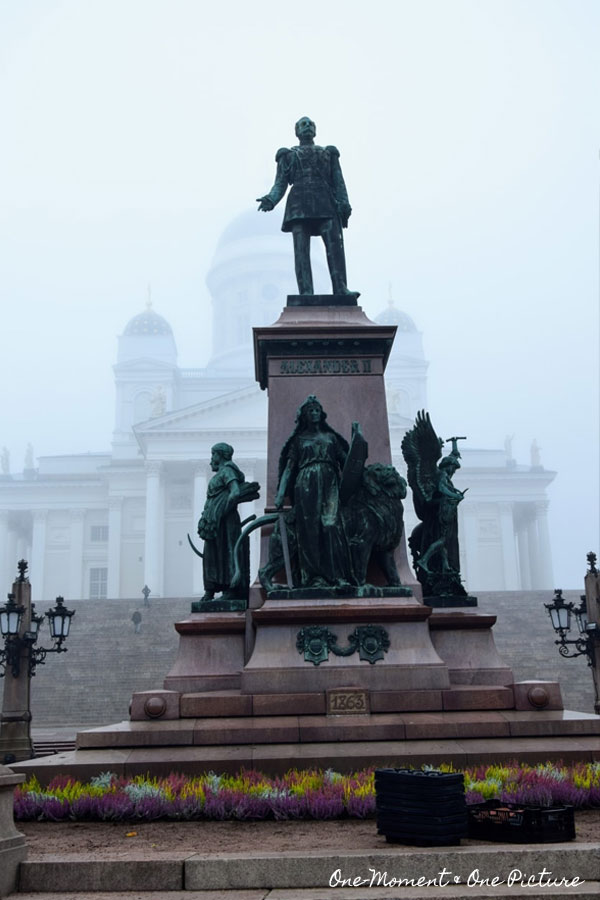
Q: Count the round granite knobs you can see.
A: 2